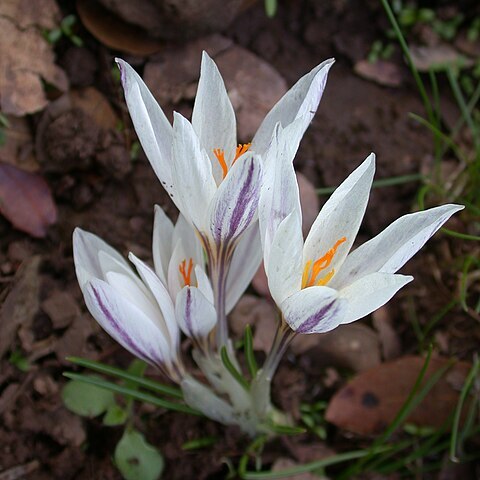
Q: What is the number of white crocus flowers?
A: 4